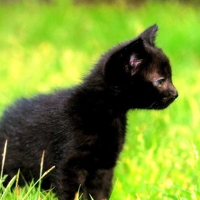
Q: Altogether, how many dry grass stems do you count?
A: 3